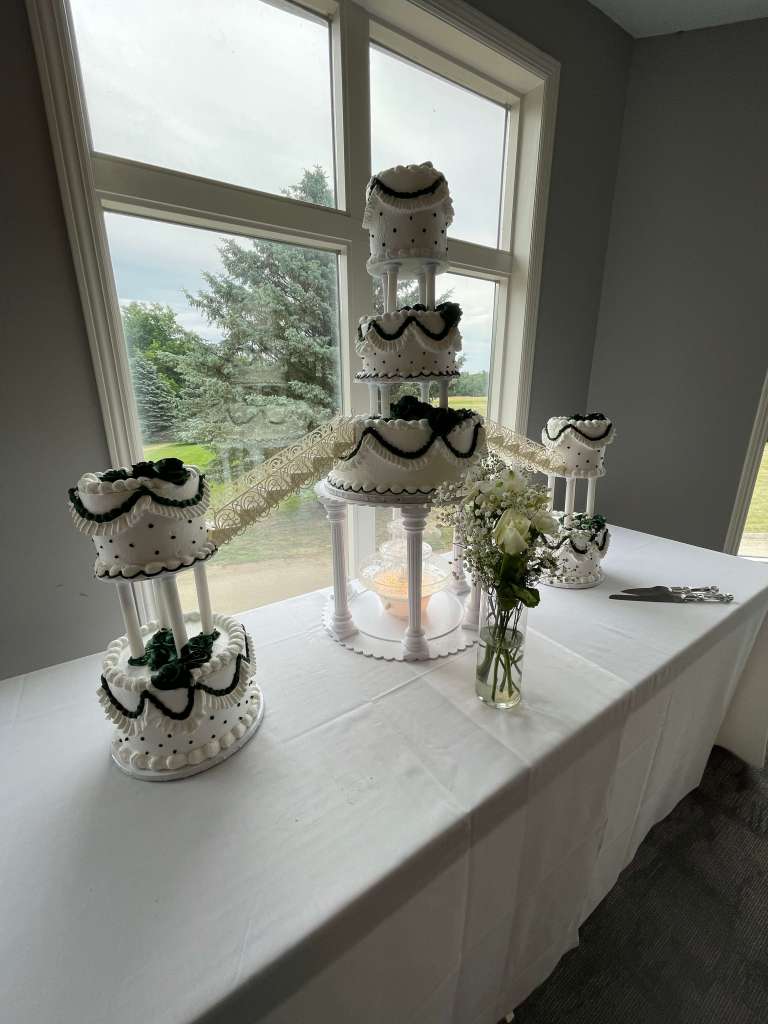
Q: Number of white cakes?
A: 7